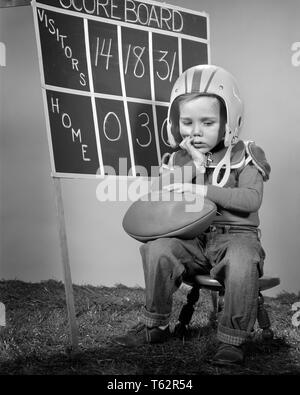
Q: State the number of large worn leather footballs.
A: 1